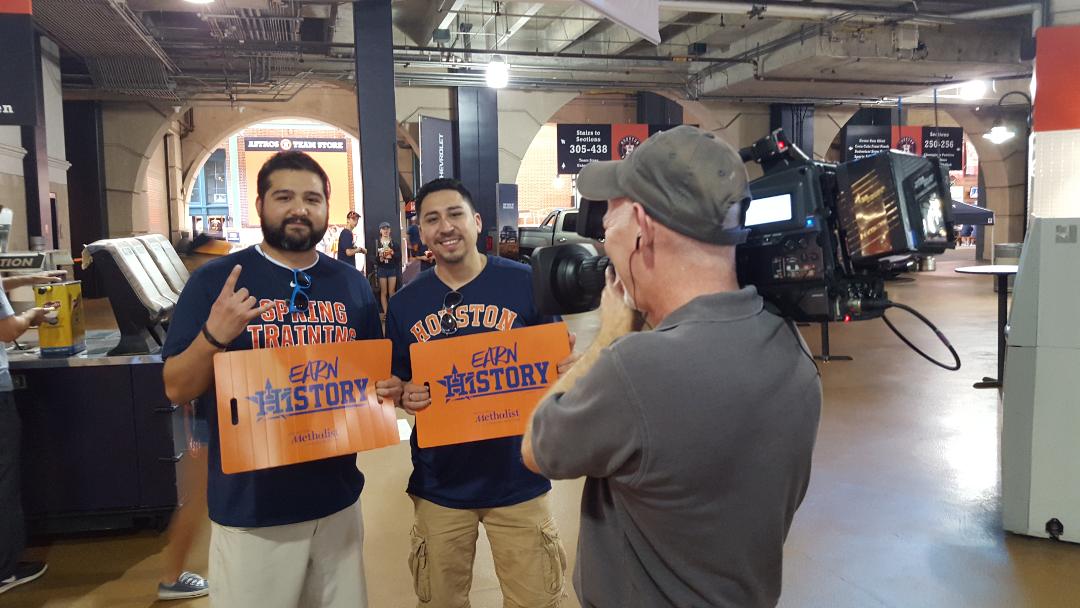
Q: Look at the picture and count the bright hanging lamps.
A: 3